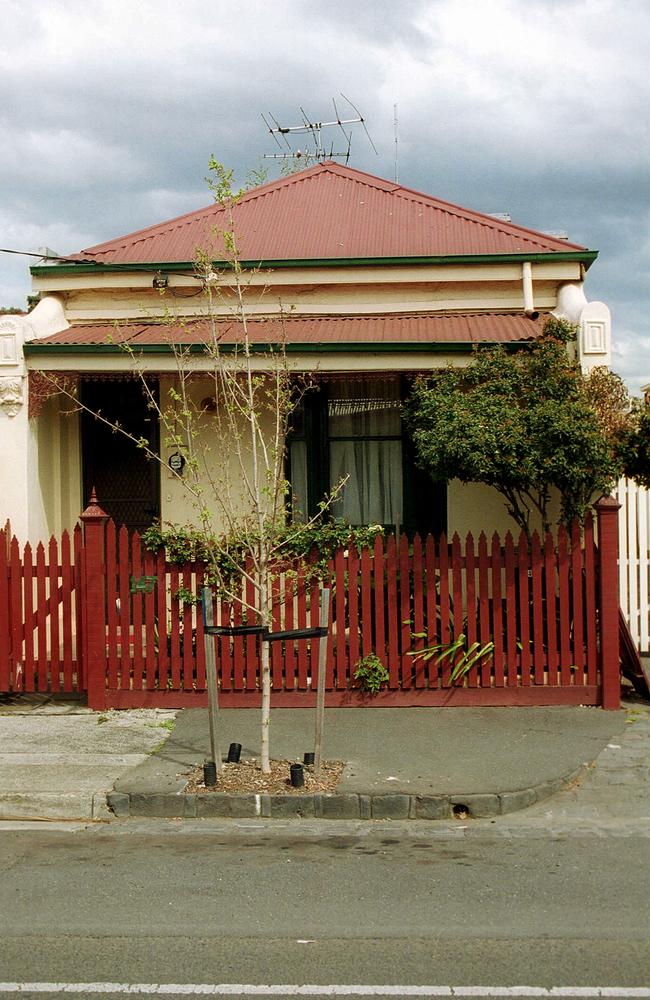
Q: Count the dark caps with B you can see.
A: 0